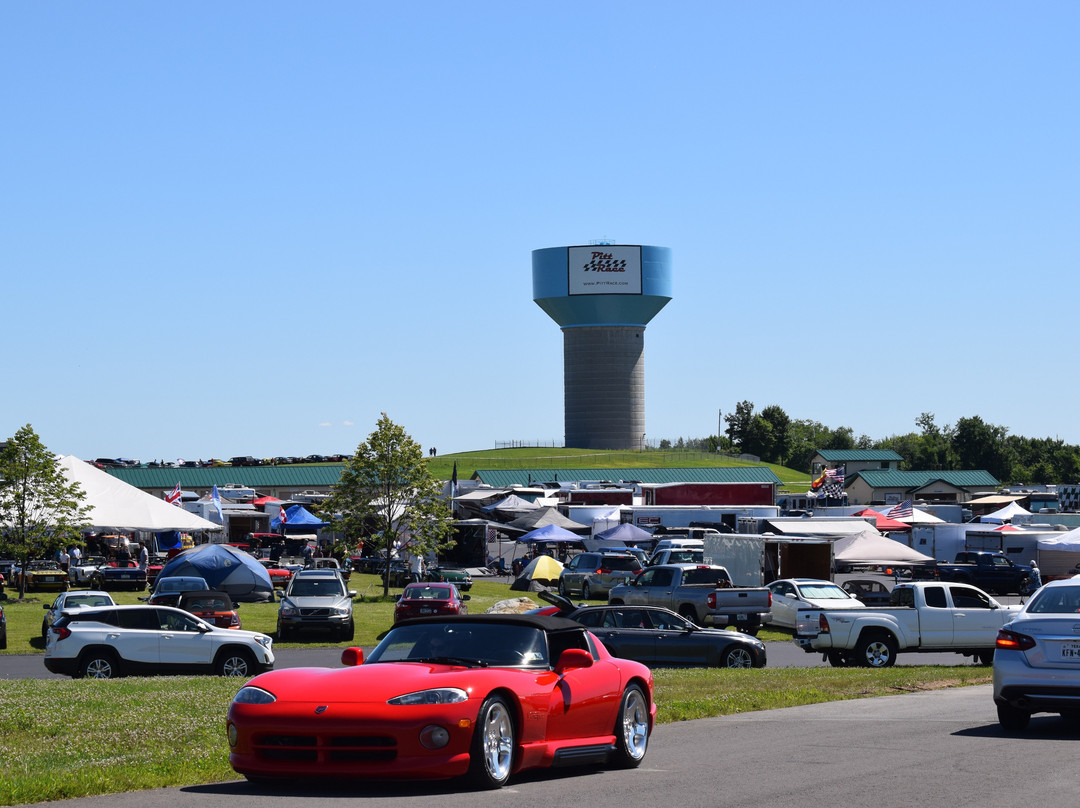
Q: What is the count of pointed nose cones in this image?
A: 0